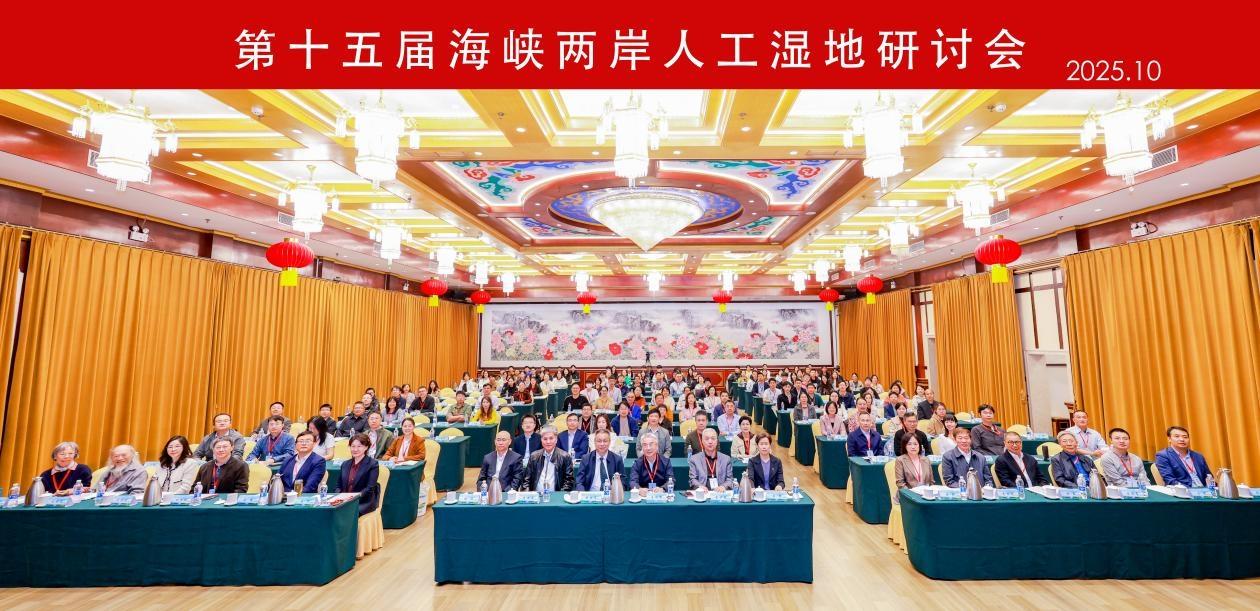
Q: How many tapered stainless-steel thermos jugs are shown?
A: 9